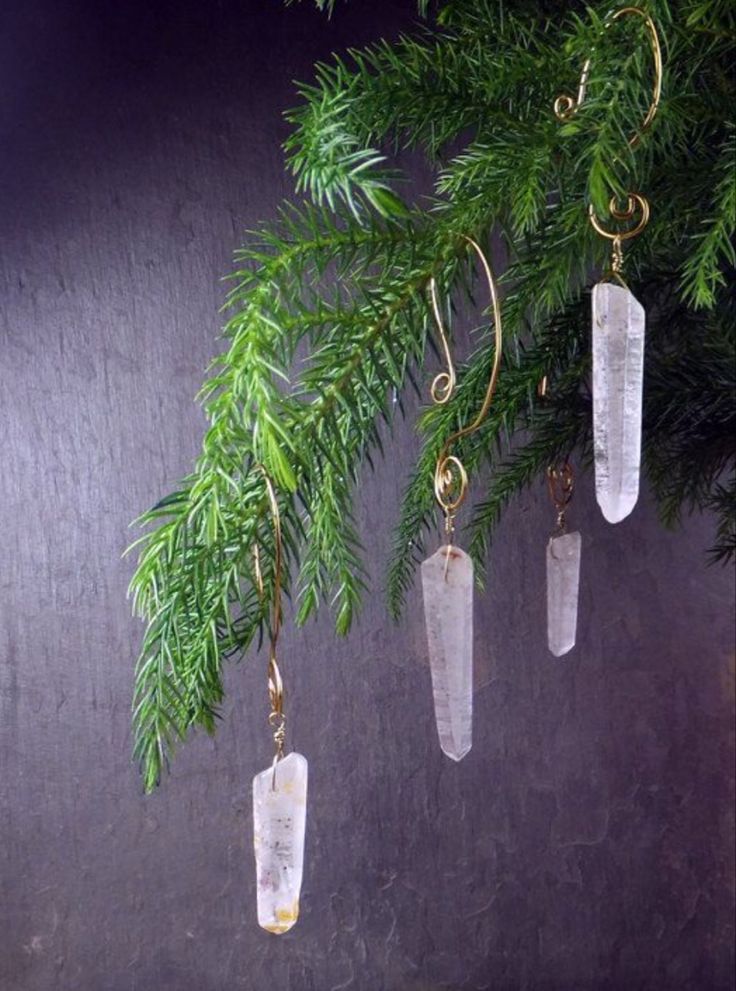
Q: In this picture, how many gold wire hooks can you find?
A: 4